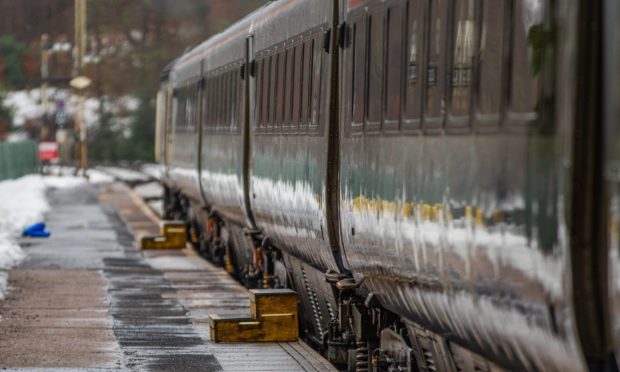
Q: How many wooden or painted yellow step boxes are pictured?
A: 2